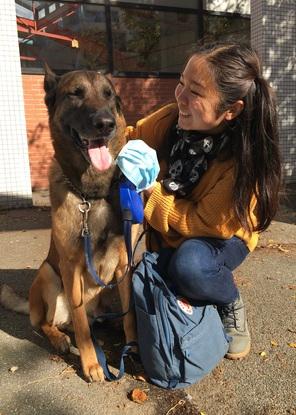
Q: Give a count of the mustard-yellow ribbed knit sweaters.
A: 1